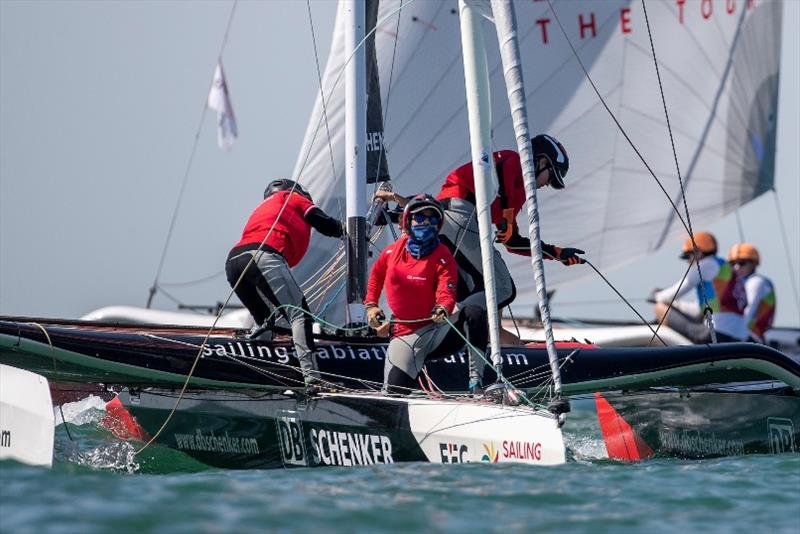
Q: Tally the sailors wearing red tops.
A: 3